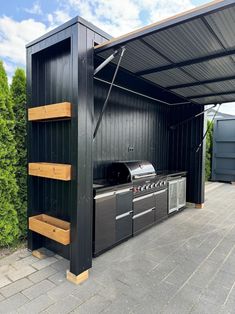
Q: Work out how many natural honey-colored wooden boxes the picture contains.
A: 3